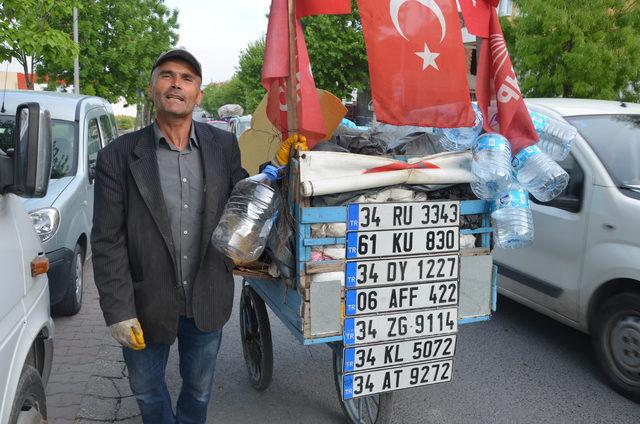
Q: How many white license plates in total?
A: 7